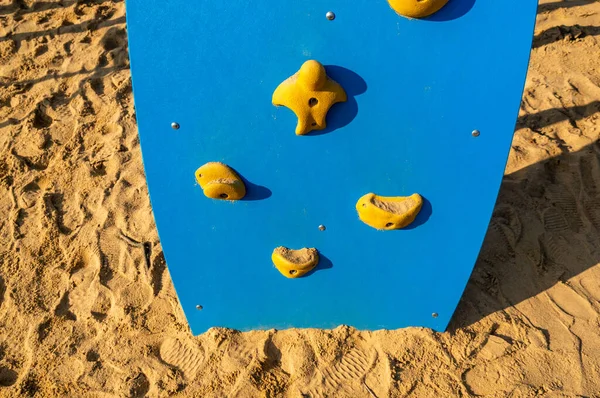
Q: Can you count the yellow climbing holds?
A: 5